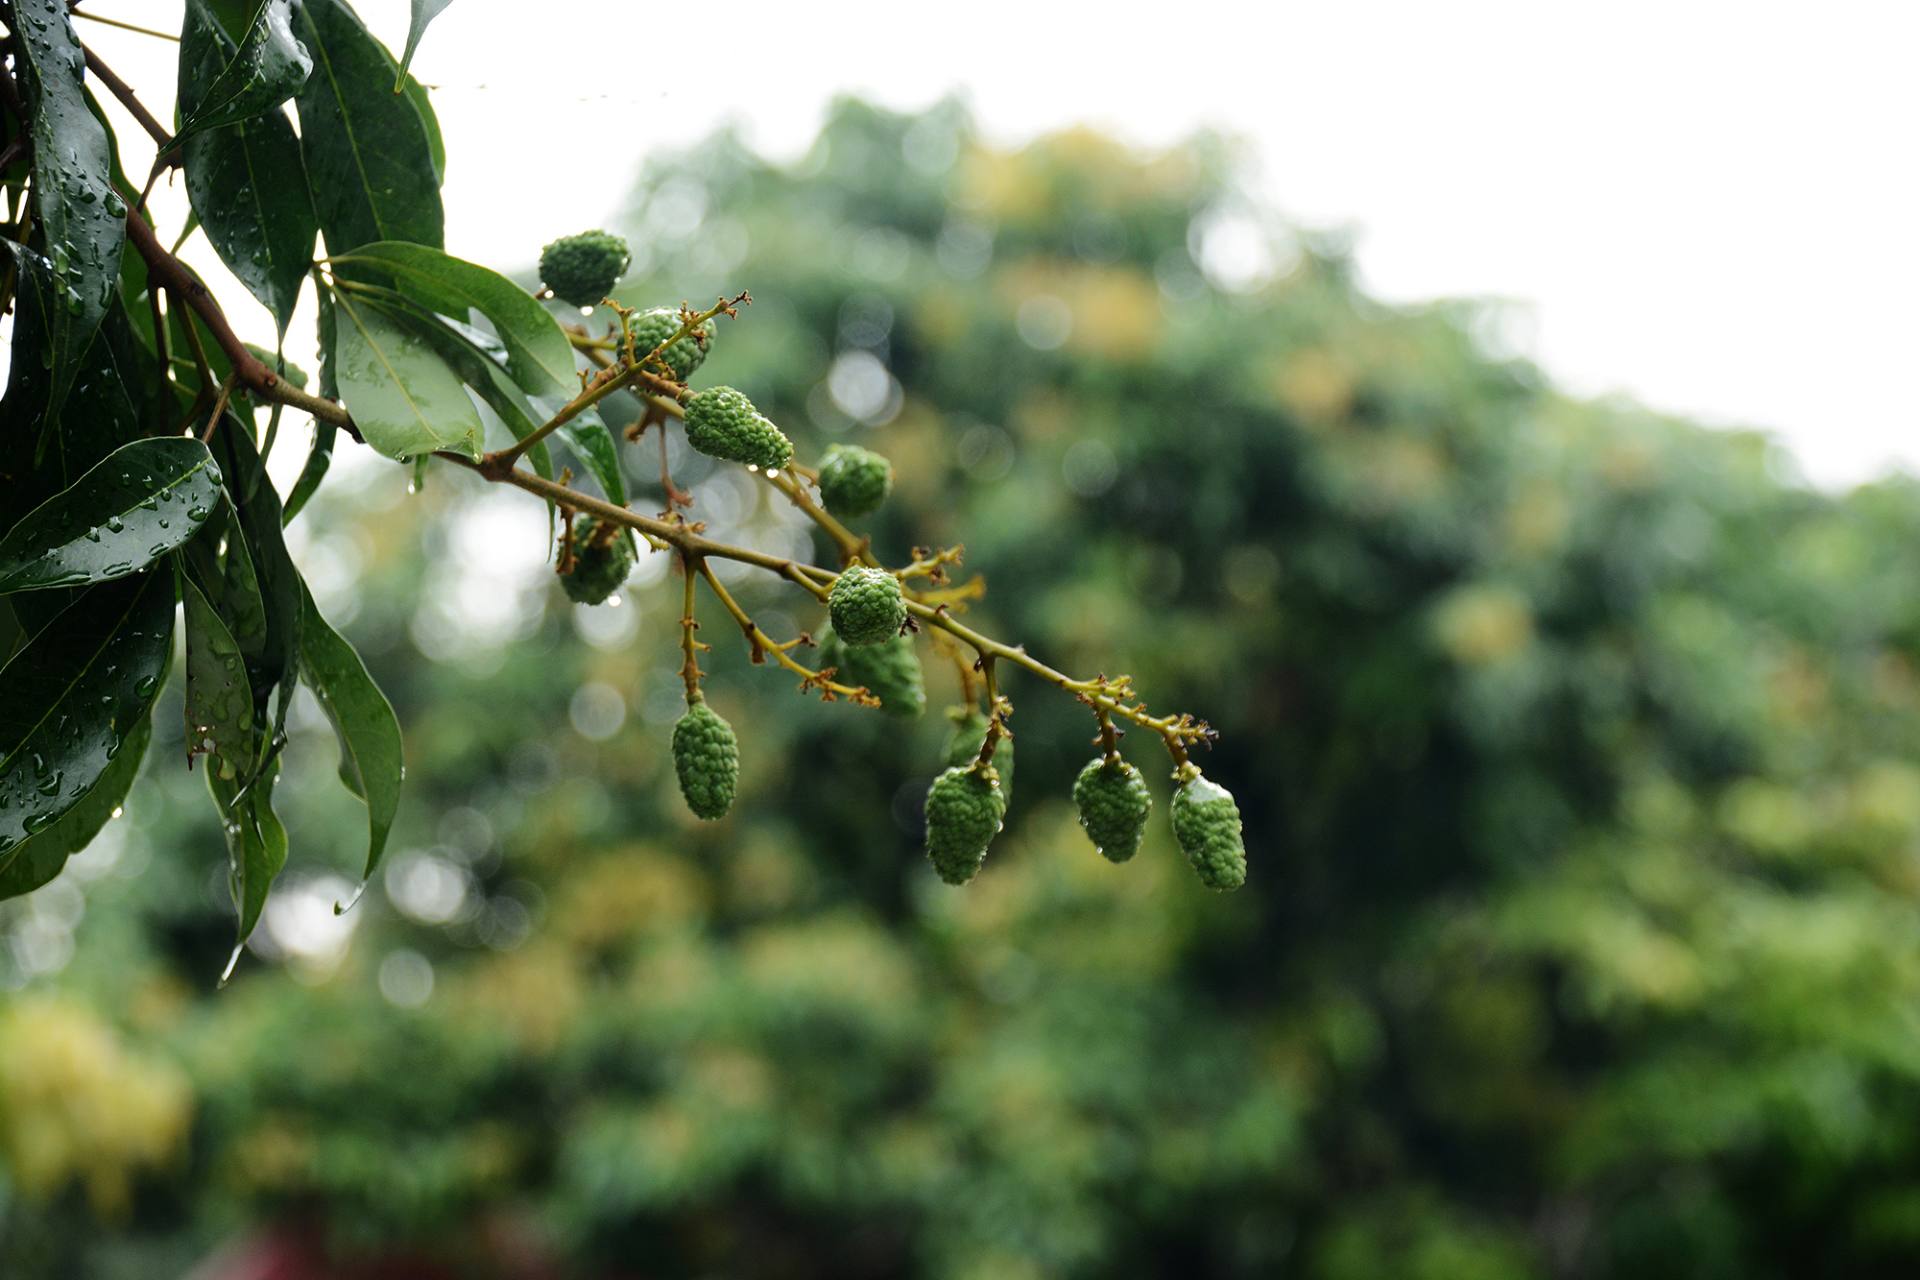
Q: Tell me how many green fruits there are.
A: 12